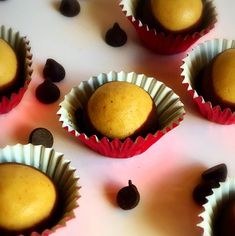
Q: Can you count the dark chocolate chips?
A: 8